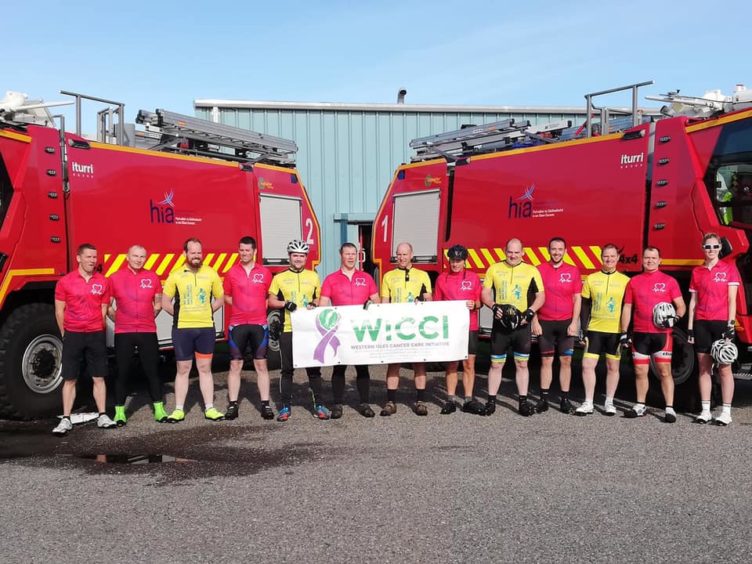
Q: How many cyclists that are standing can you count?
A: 13